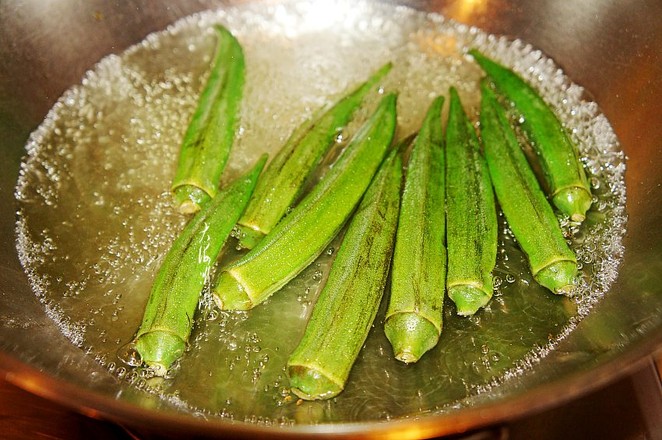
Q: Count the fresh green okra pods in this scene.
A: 9